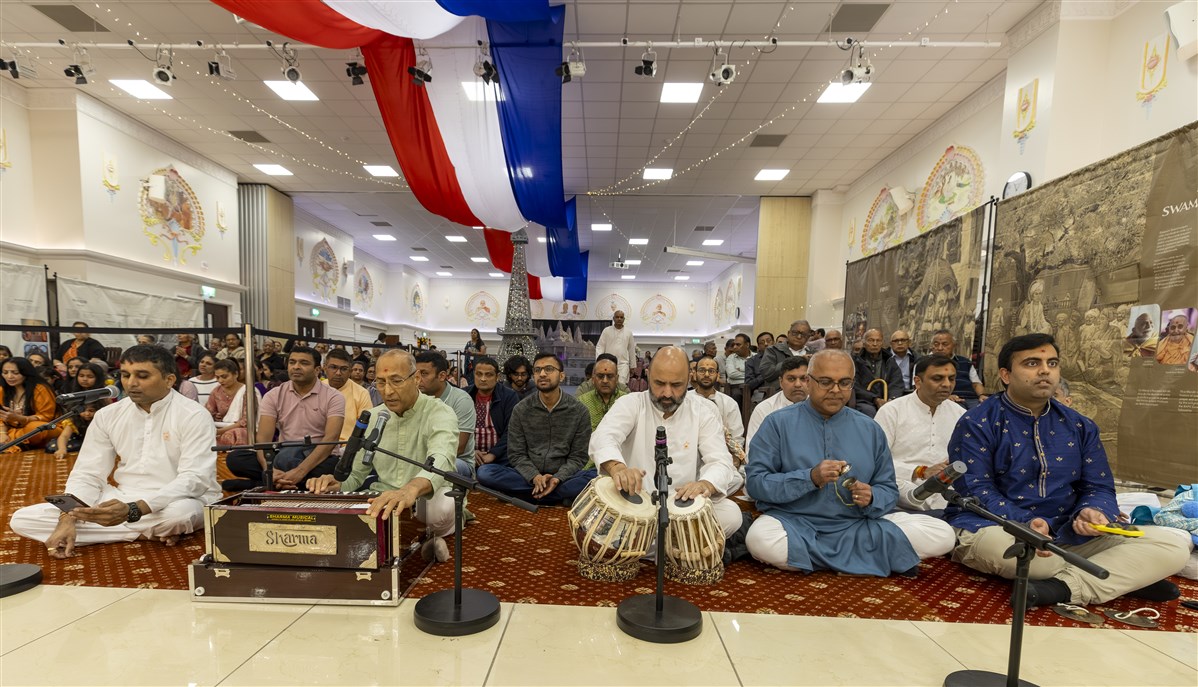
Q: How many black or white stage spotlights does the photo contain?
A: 12